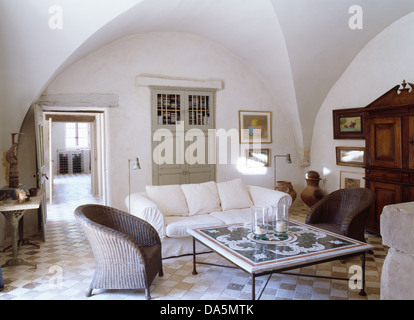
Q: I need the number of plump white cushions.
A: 3